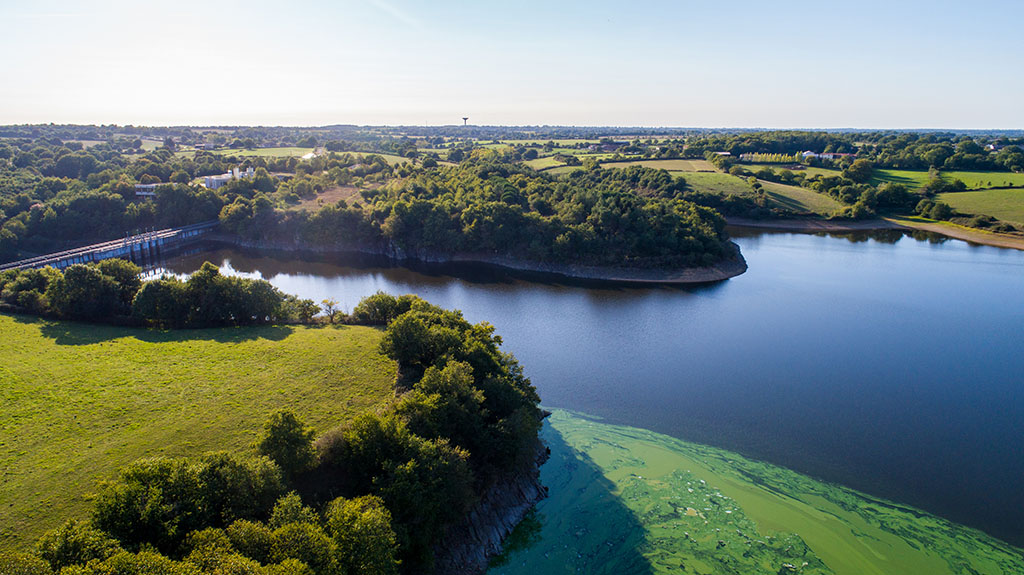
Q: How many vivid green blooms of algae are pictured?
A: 1